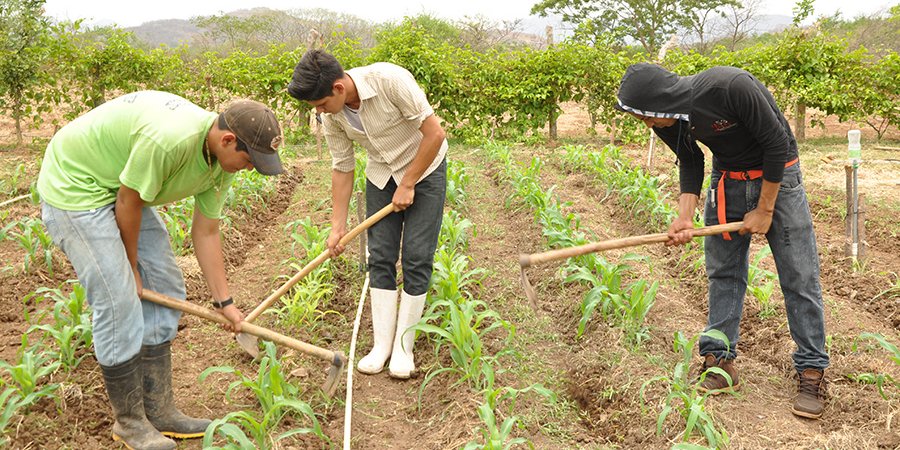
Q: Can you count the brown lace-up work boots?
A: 2